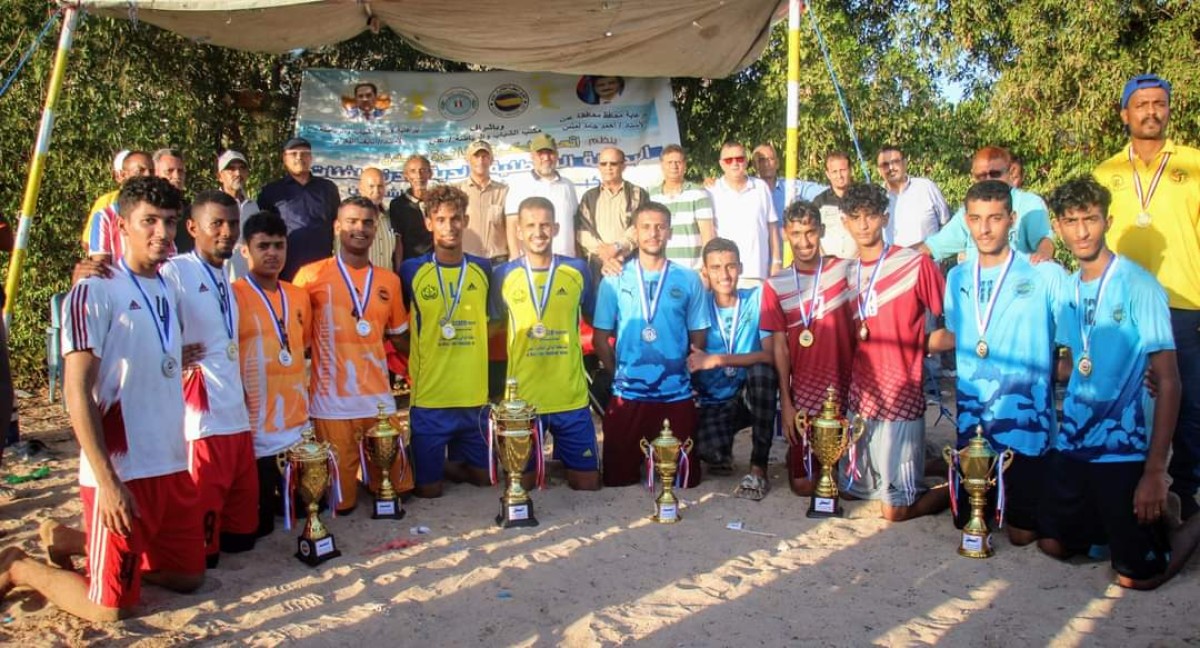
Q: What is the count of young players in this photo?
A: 12